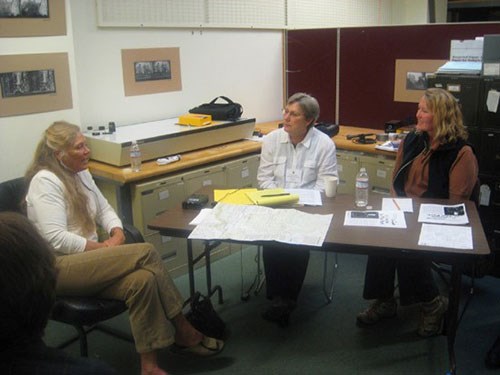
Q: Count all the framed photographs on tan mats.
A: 4